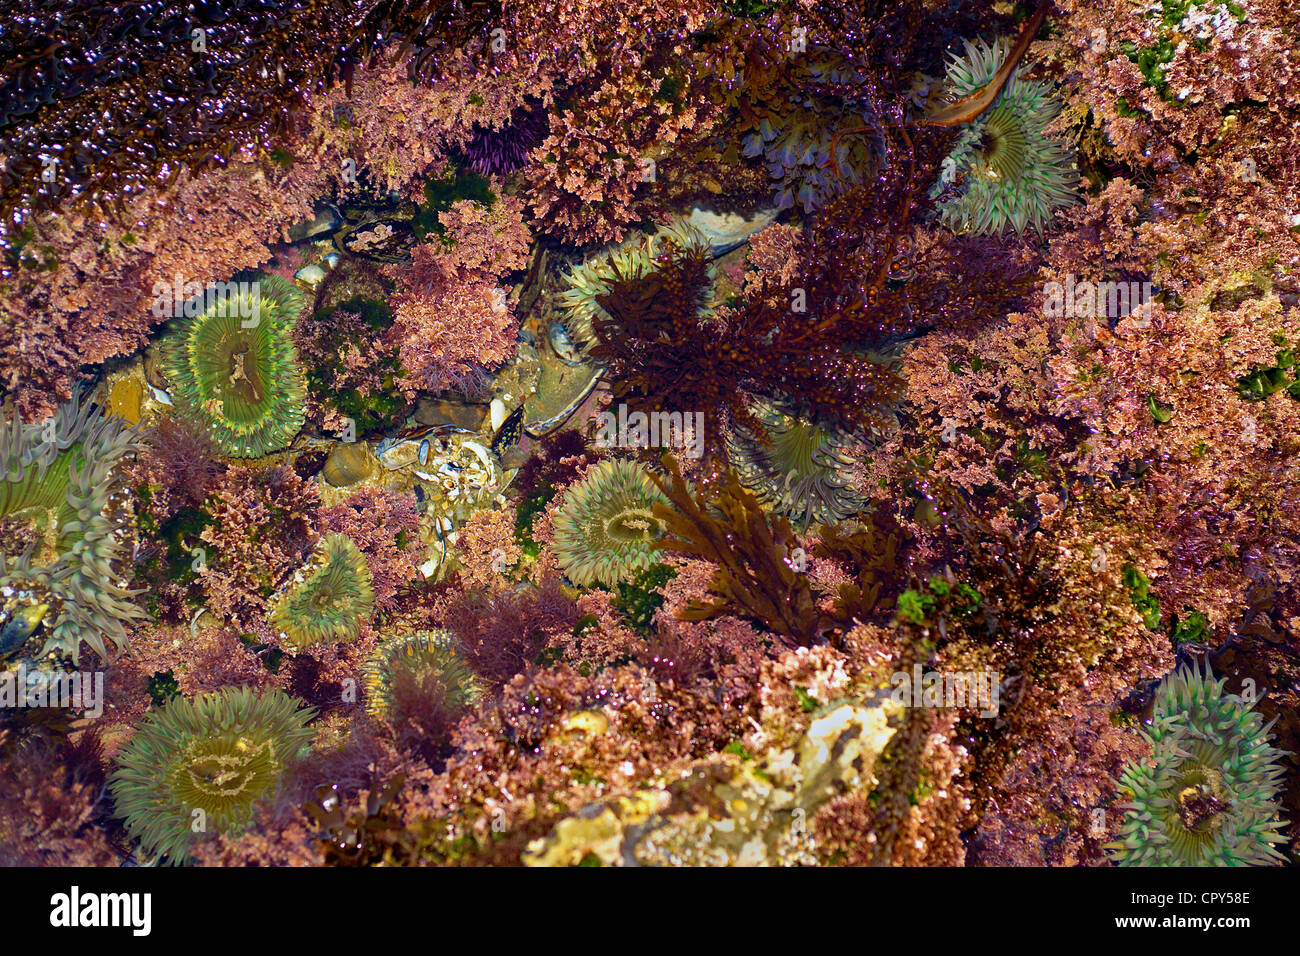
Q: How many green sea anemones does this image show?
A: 10